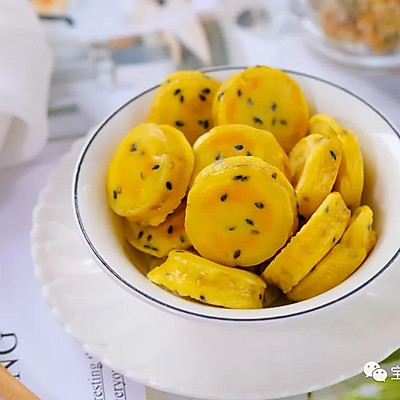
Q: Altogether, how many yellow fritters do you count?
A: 11